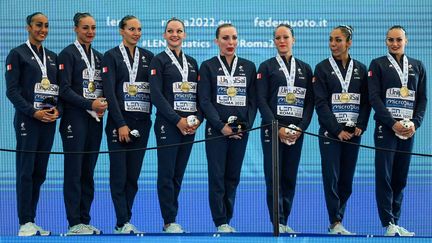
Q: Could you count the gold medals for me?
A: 8